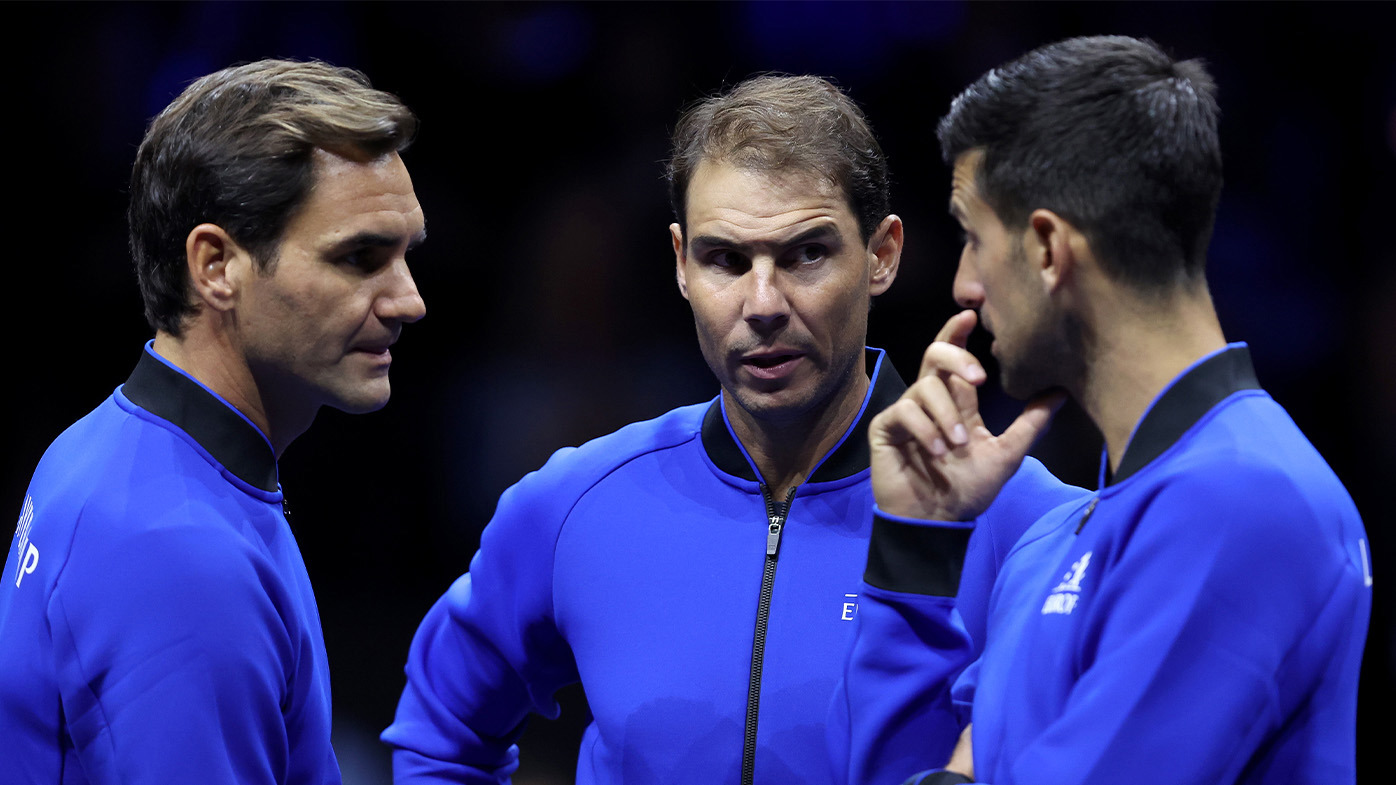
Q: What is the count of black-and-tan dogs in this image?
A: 0